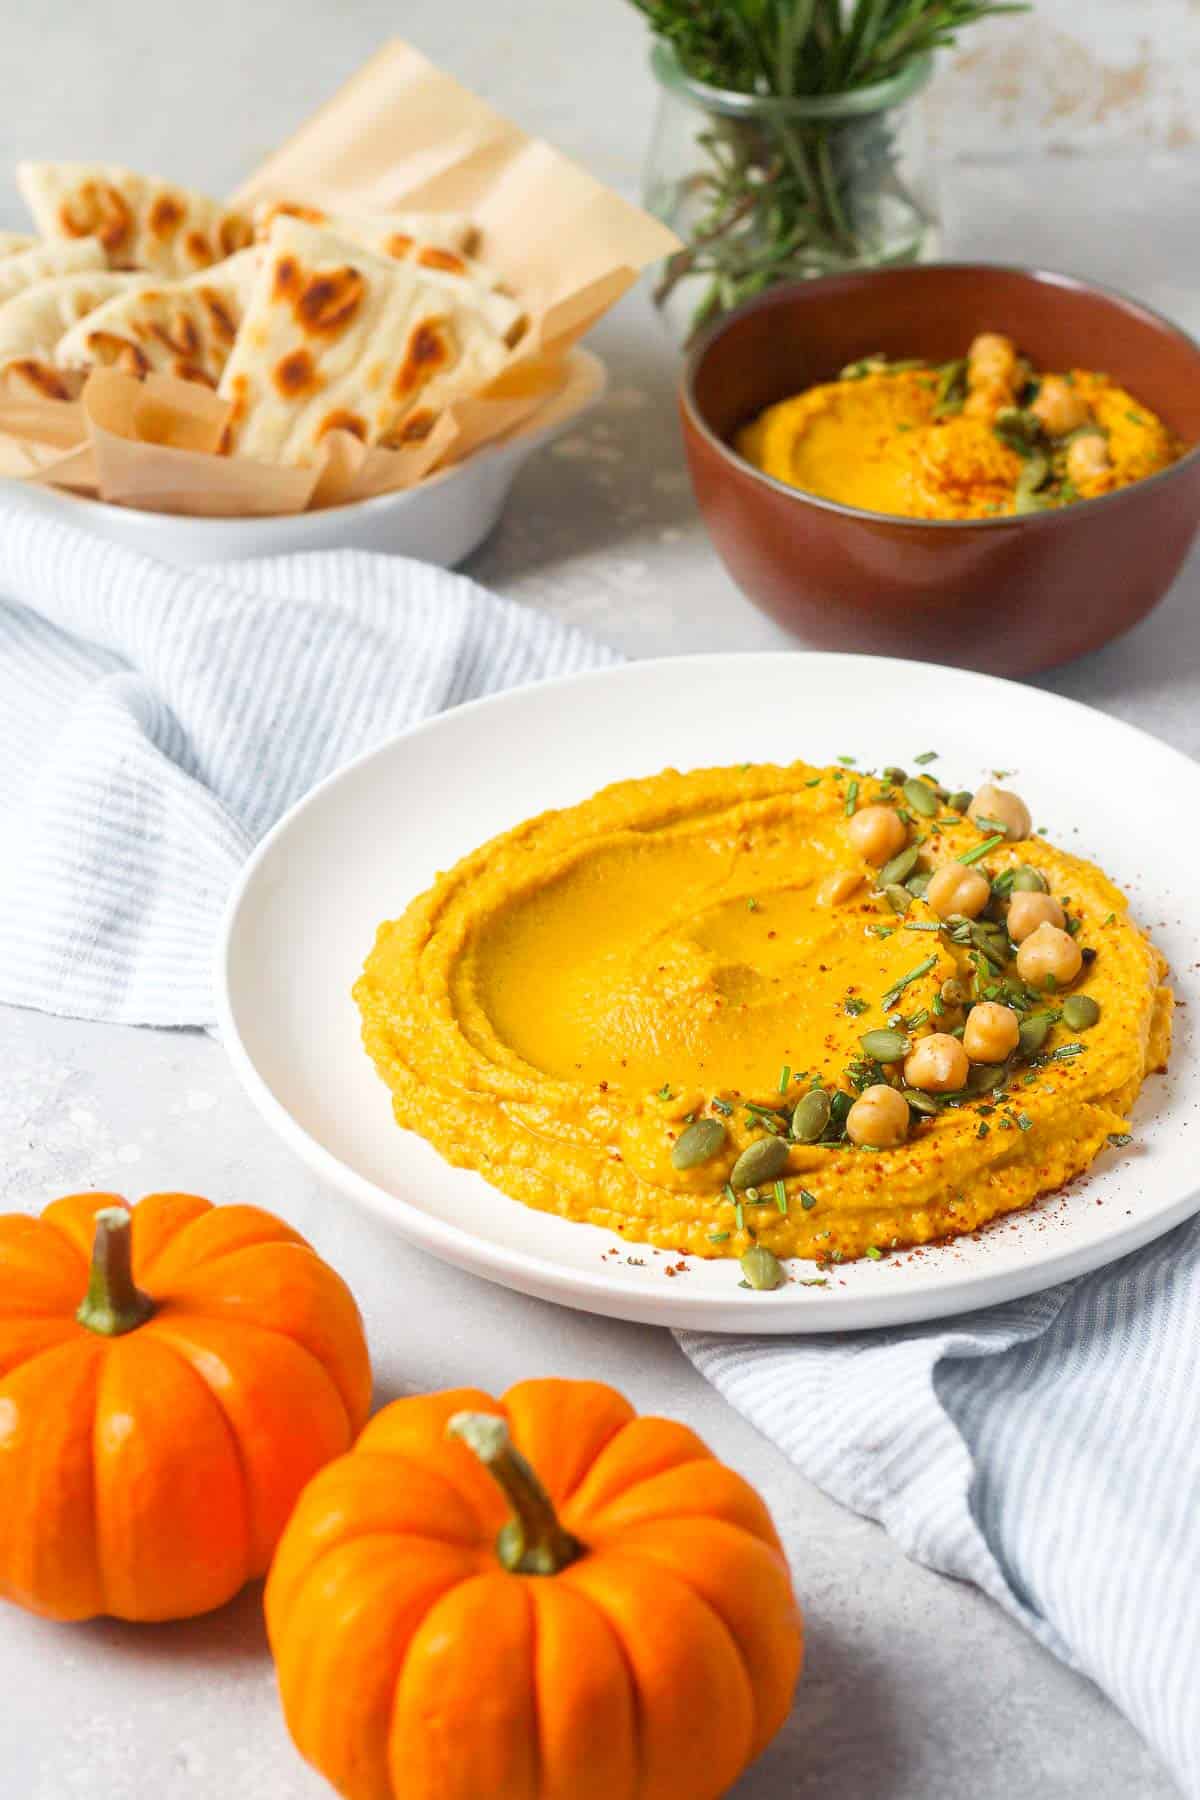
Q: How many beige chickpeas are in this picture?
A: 12